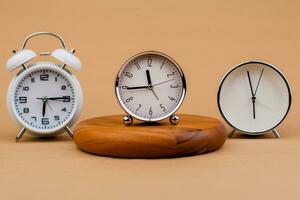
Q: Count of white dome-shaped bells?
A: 2